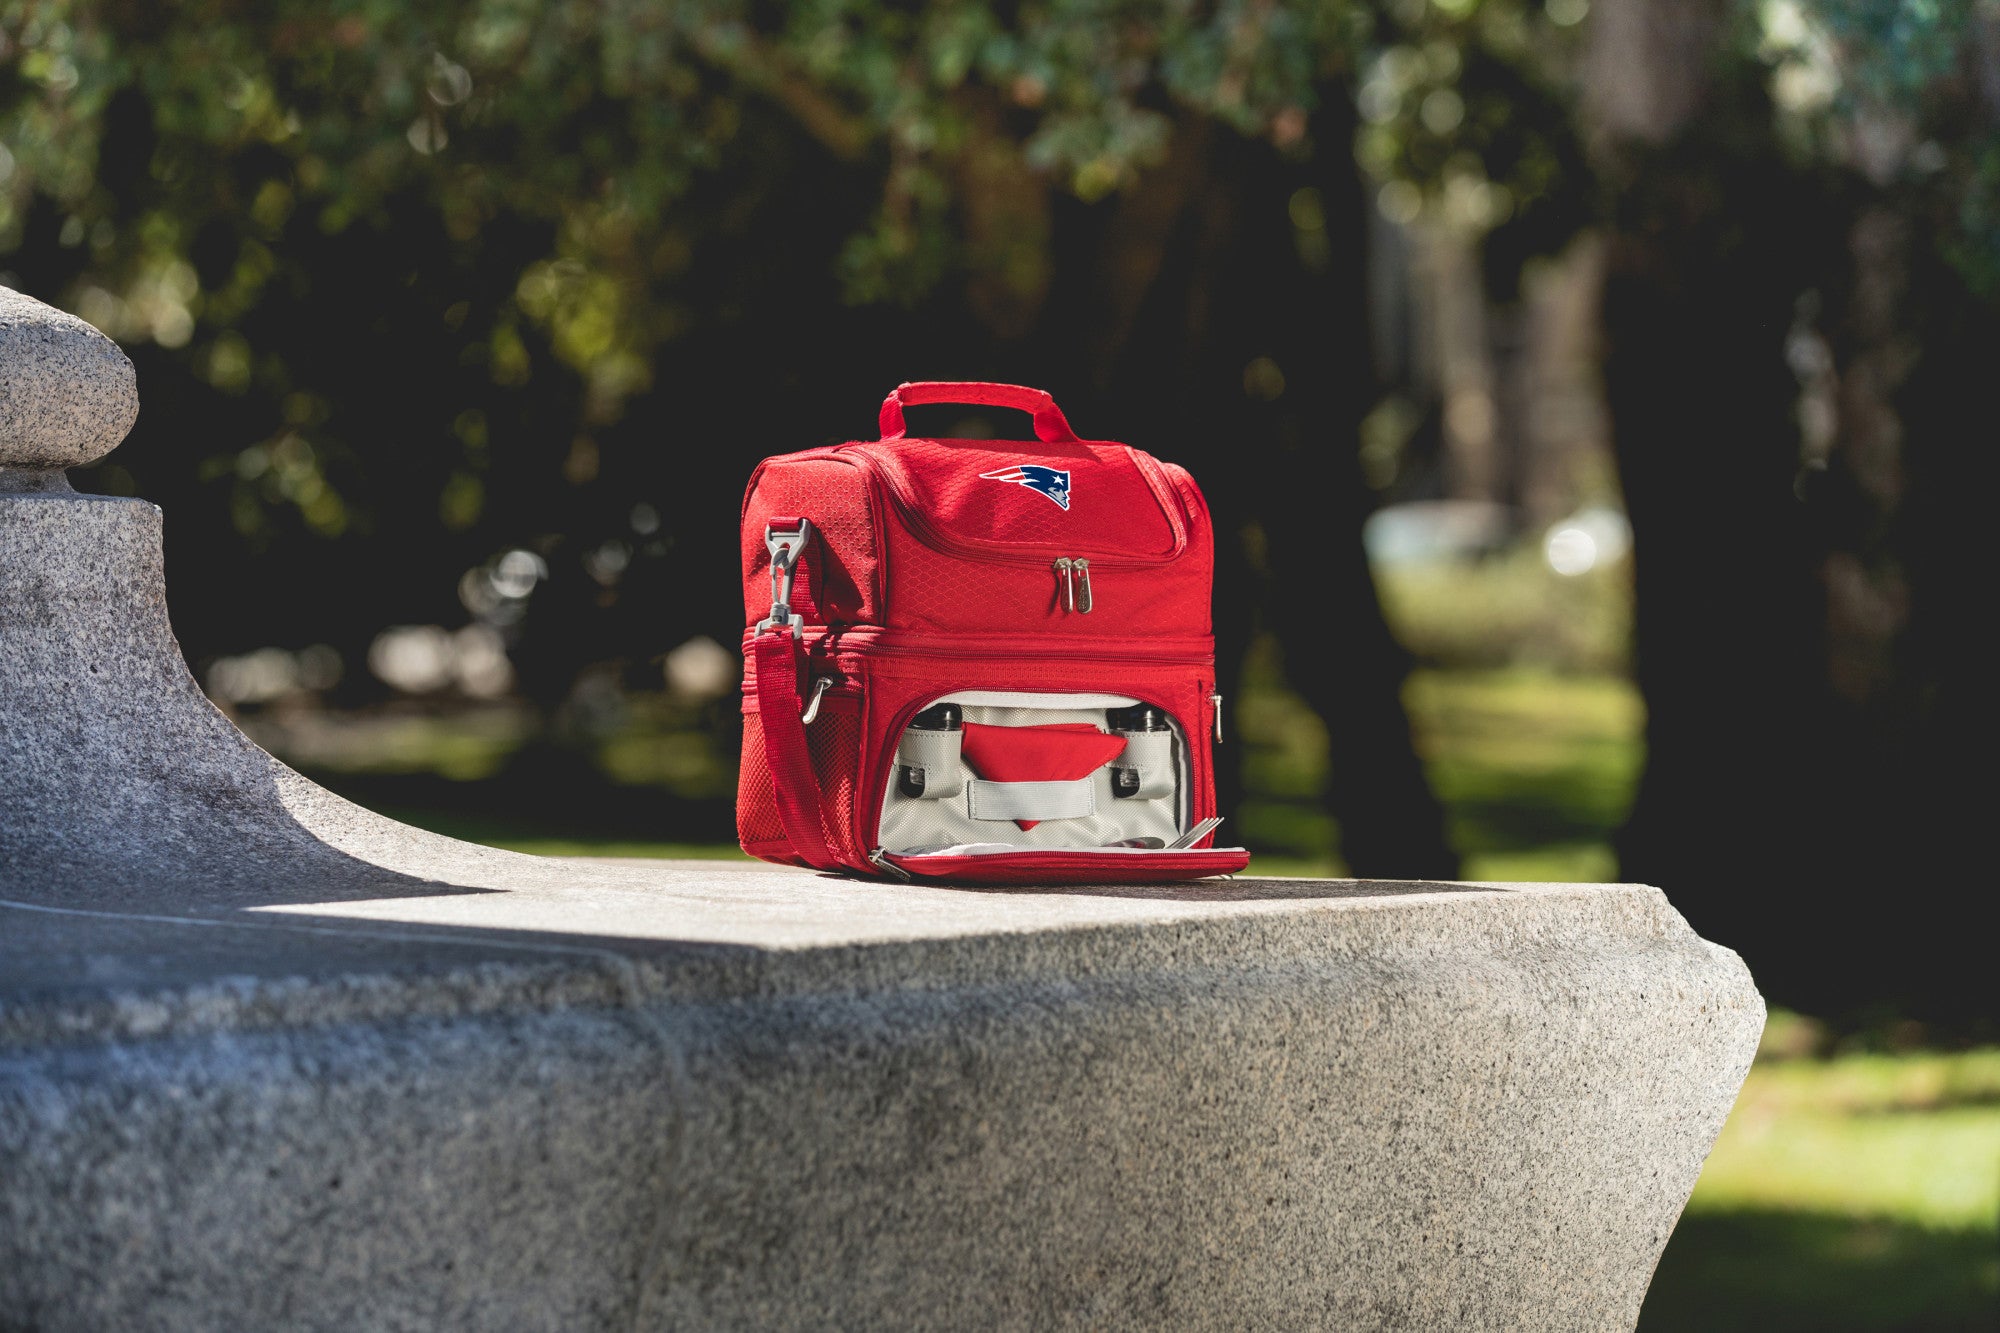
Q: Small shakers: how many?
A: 2